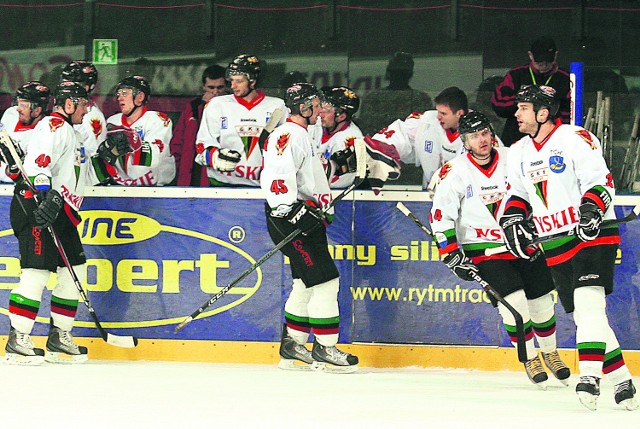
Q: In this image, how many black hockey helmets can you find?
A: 9